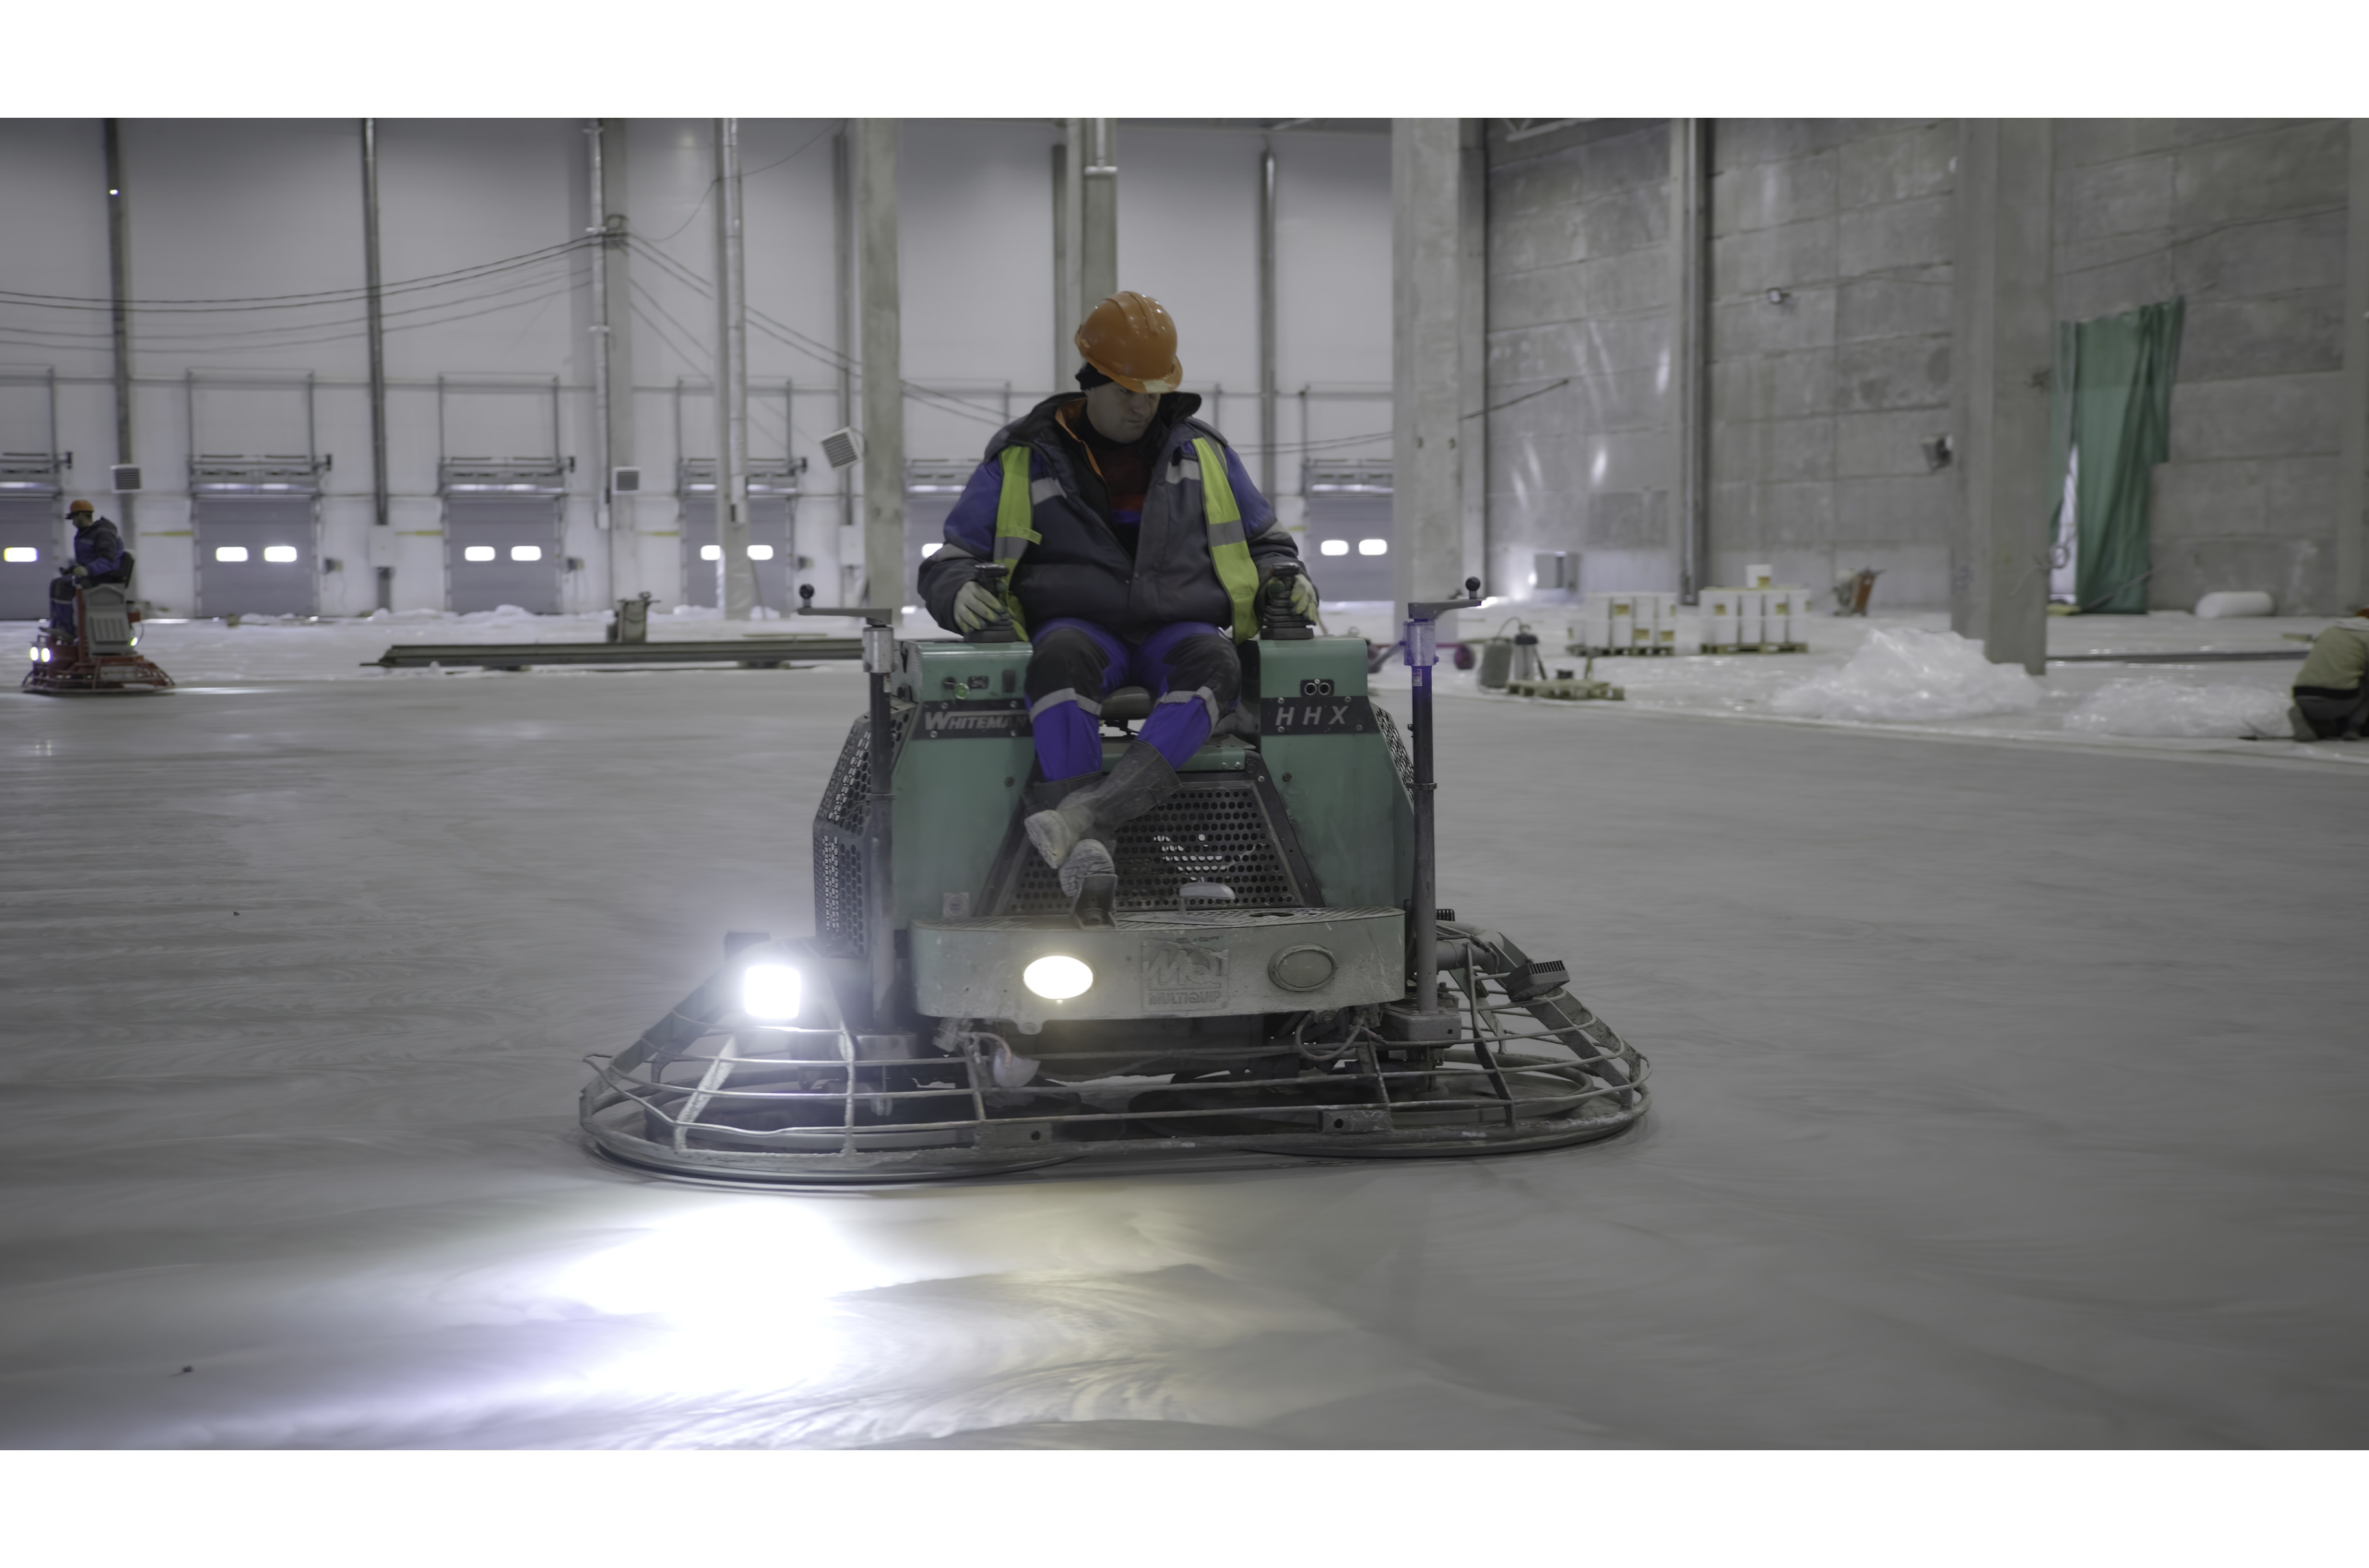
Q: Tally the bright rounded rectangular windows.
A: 10